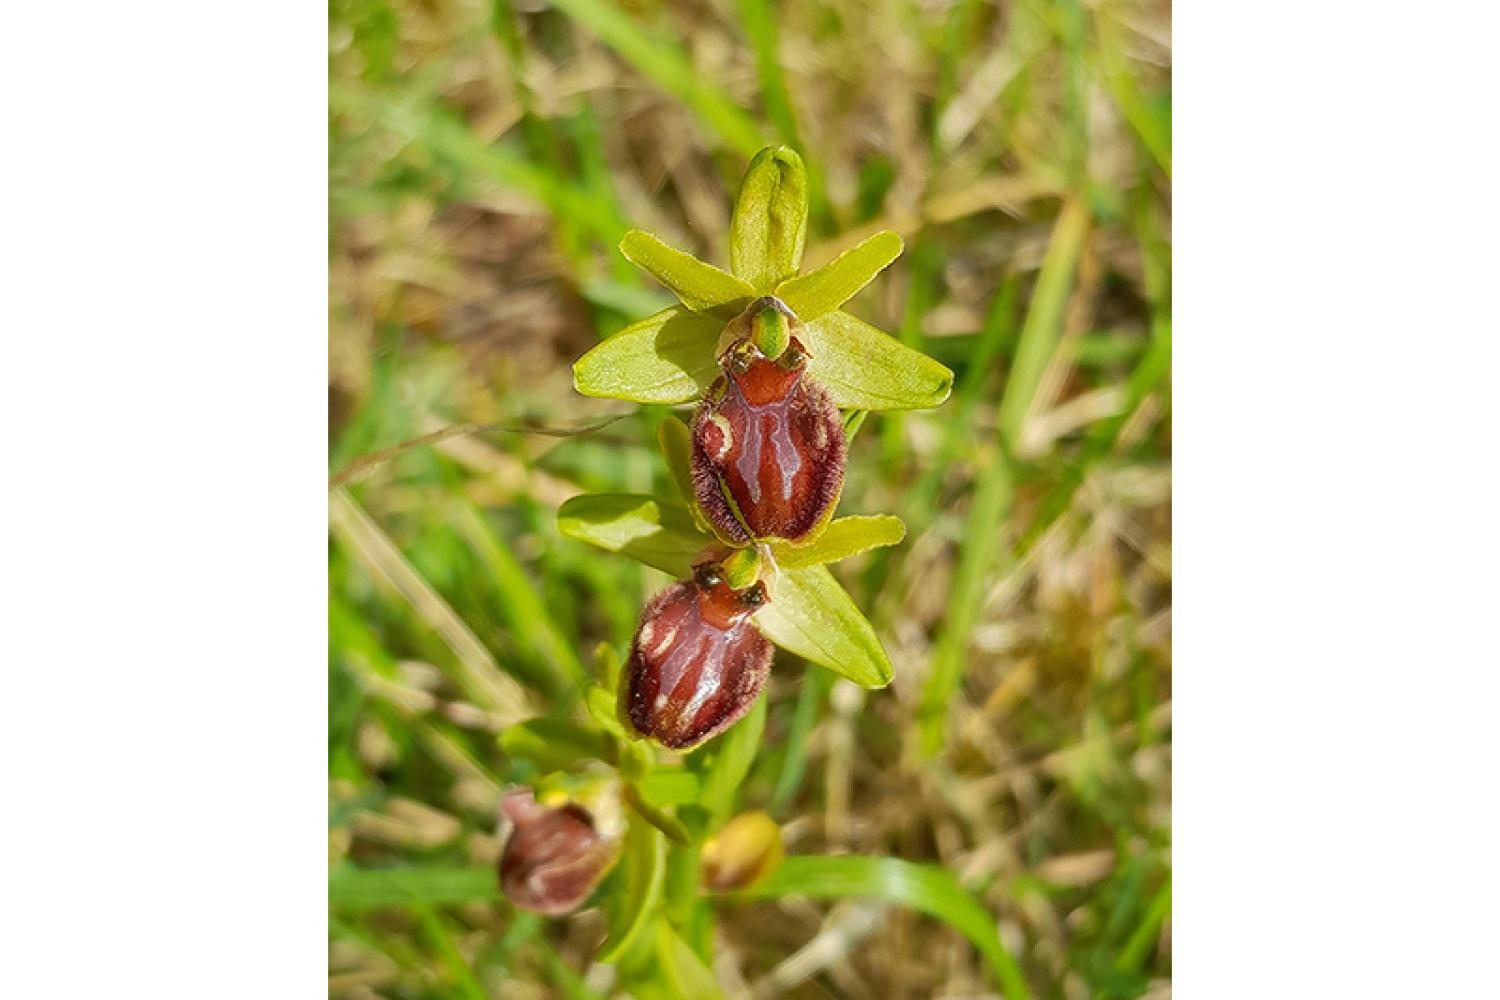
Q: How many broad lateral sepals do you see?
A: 4